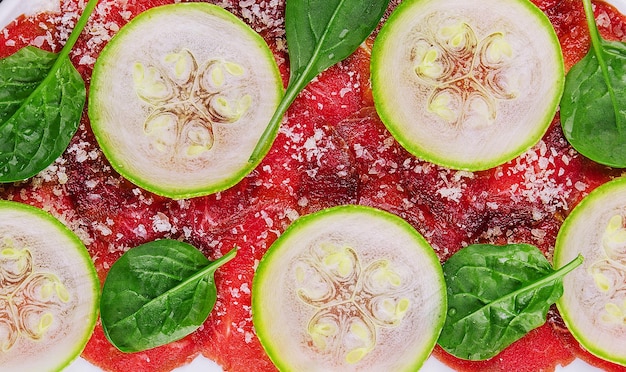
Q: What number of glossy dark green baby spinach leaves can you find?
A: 5